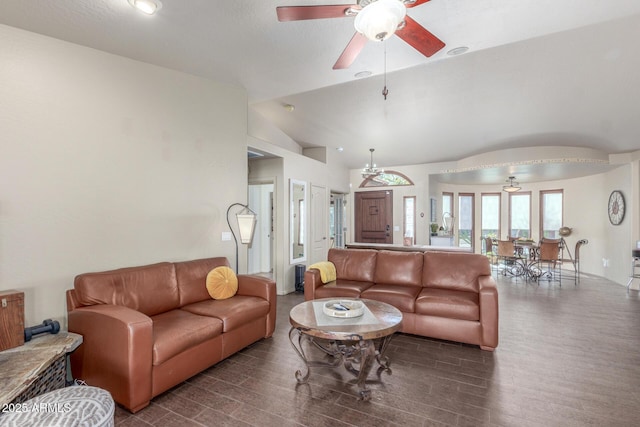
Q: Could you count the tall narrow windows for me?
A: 6